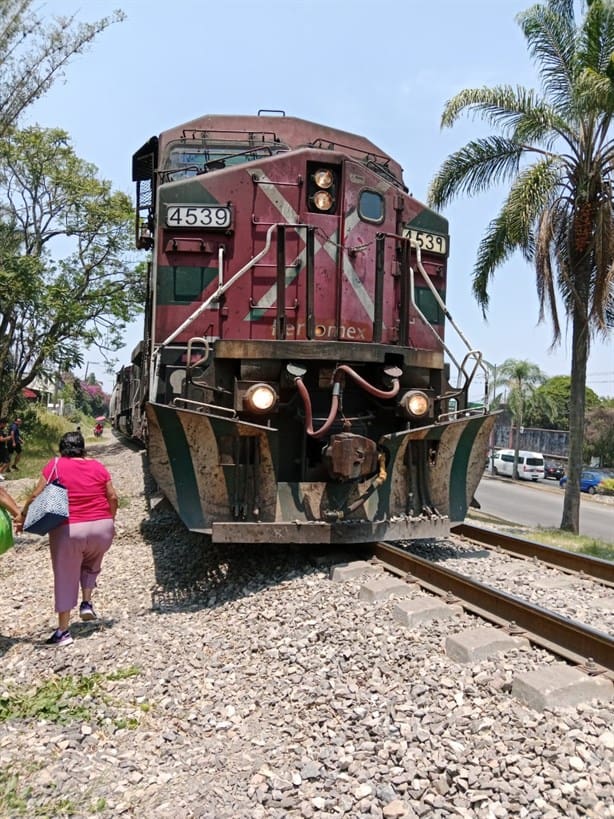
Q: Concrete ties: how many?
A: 5